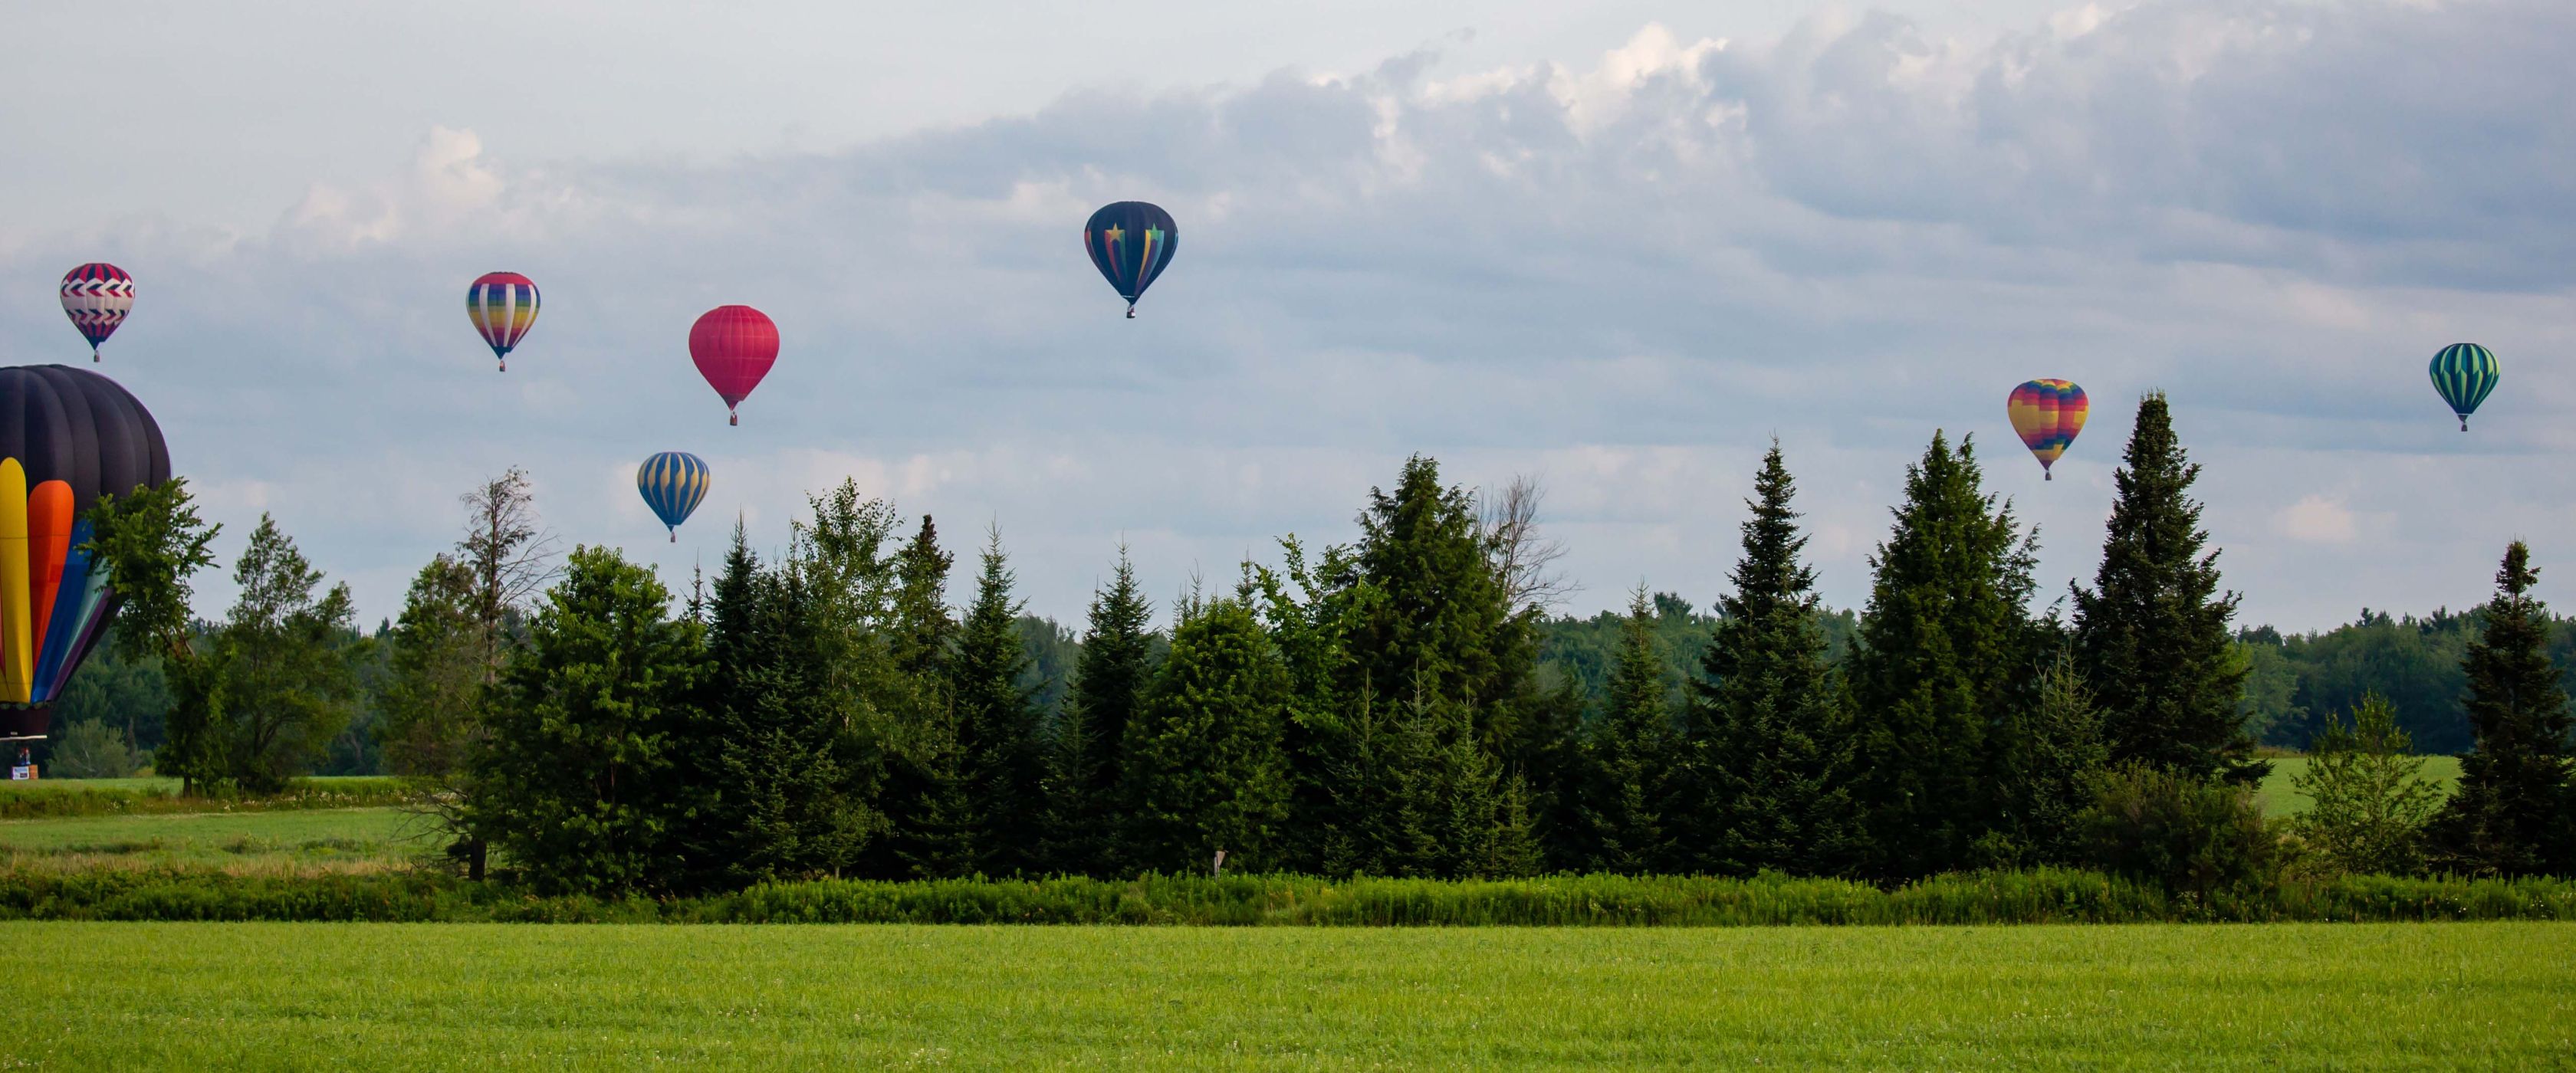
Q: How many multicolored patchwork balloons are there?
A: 1